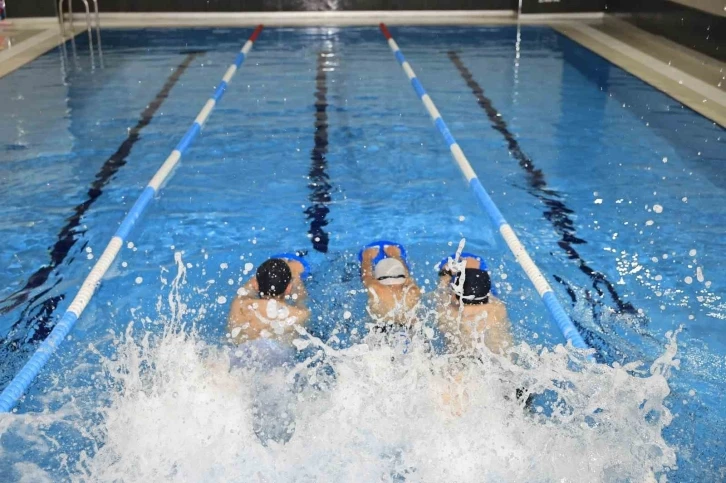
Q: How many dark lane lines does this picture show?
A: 3